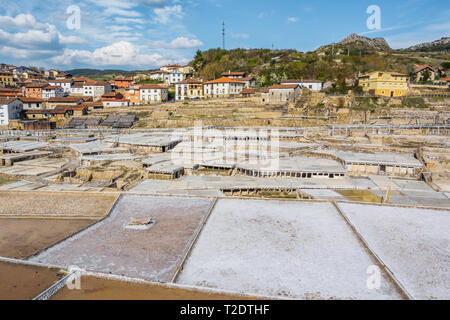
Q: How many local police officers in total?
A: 0